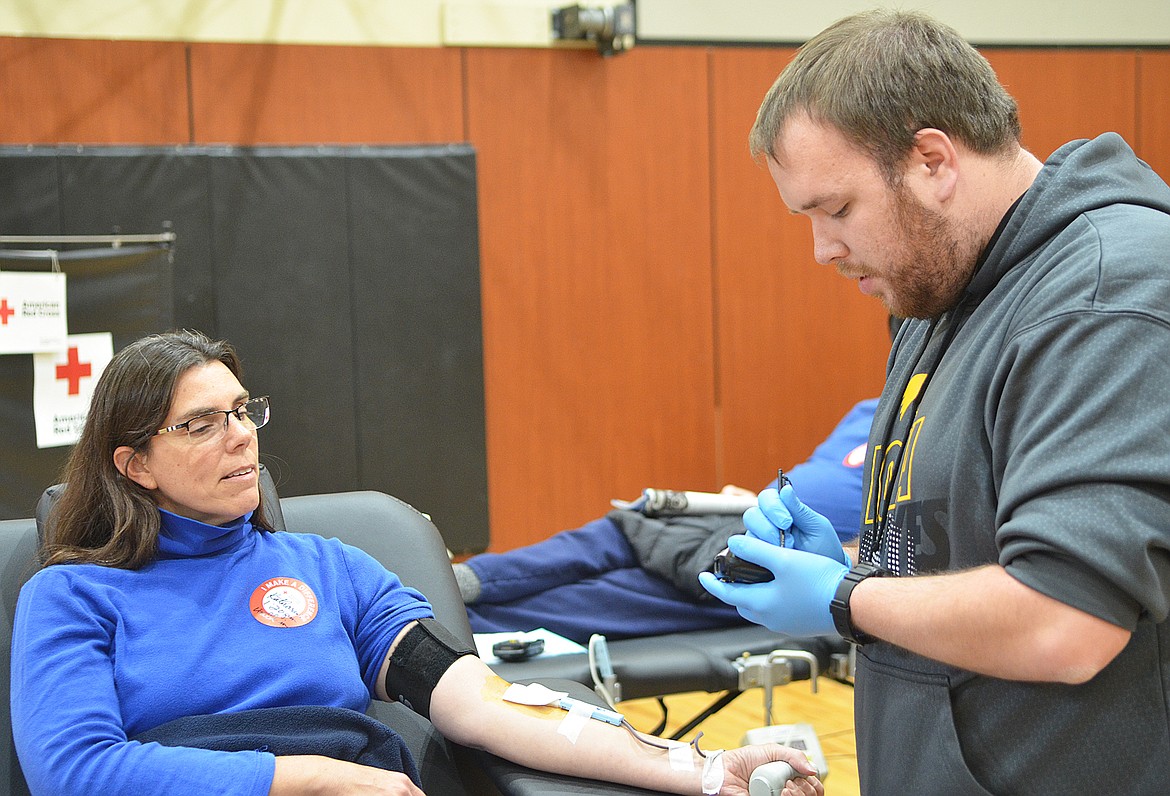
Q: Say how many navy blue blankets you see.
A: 1